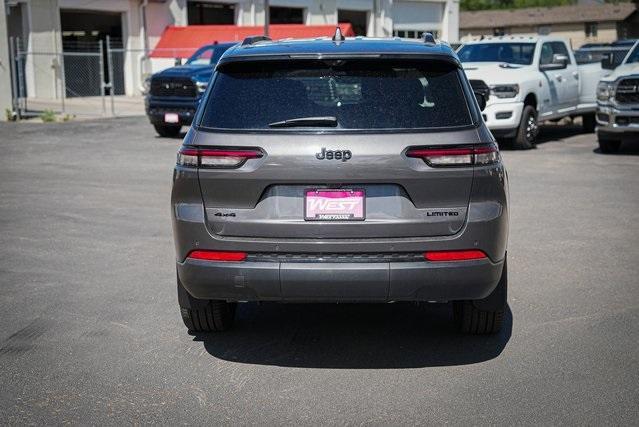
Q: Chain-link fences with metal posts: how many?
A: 1